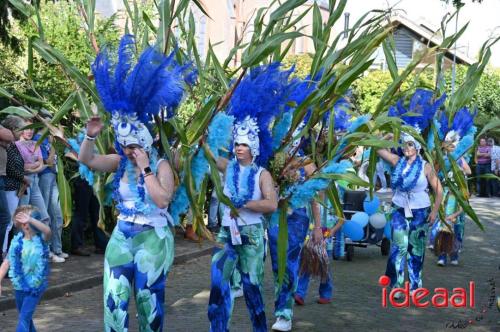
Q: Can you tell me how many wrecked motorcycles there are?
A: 0